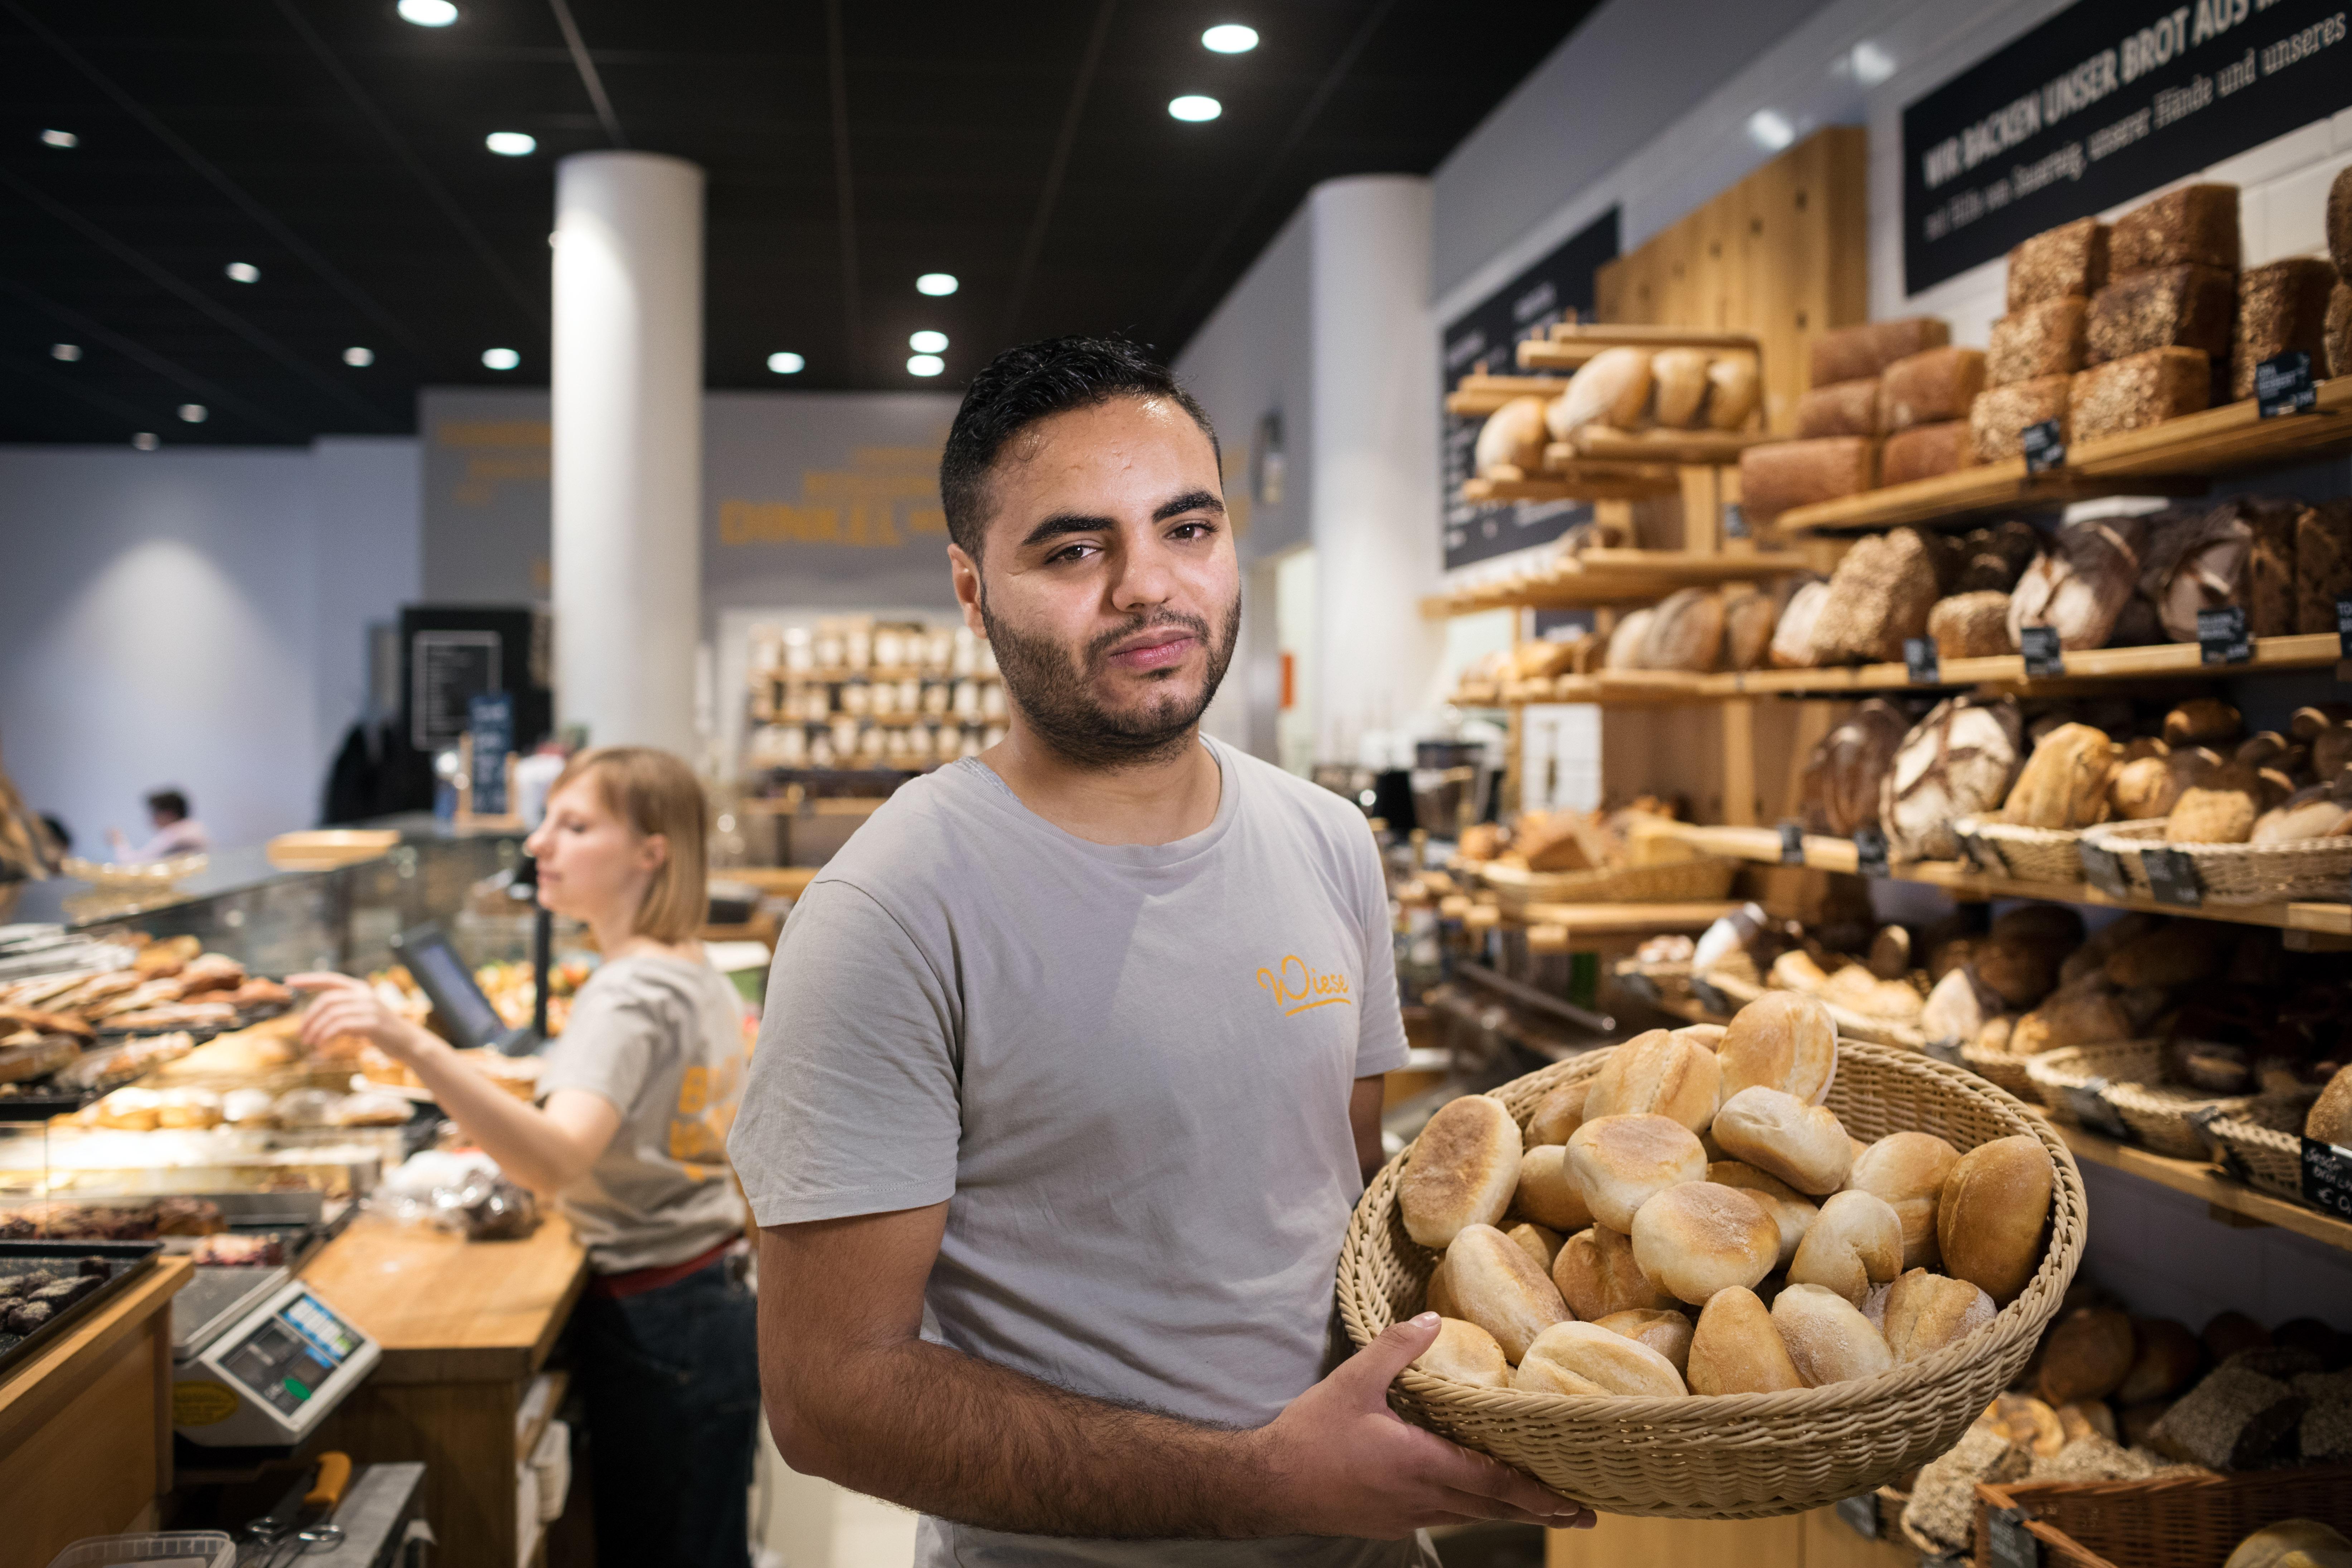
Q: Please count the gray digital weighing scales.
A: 1